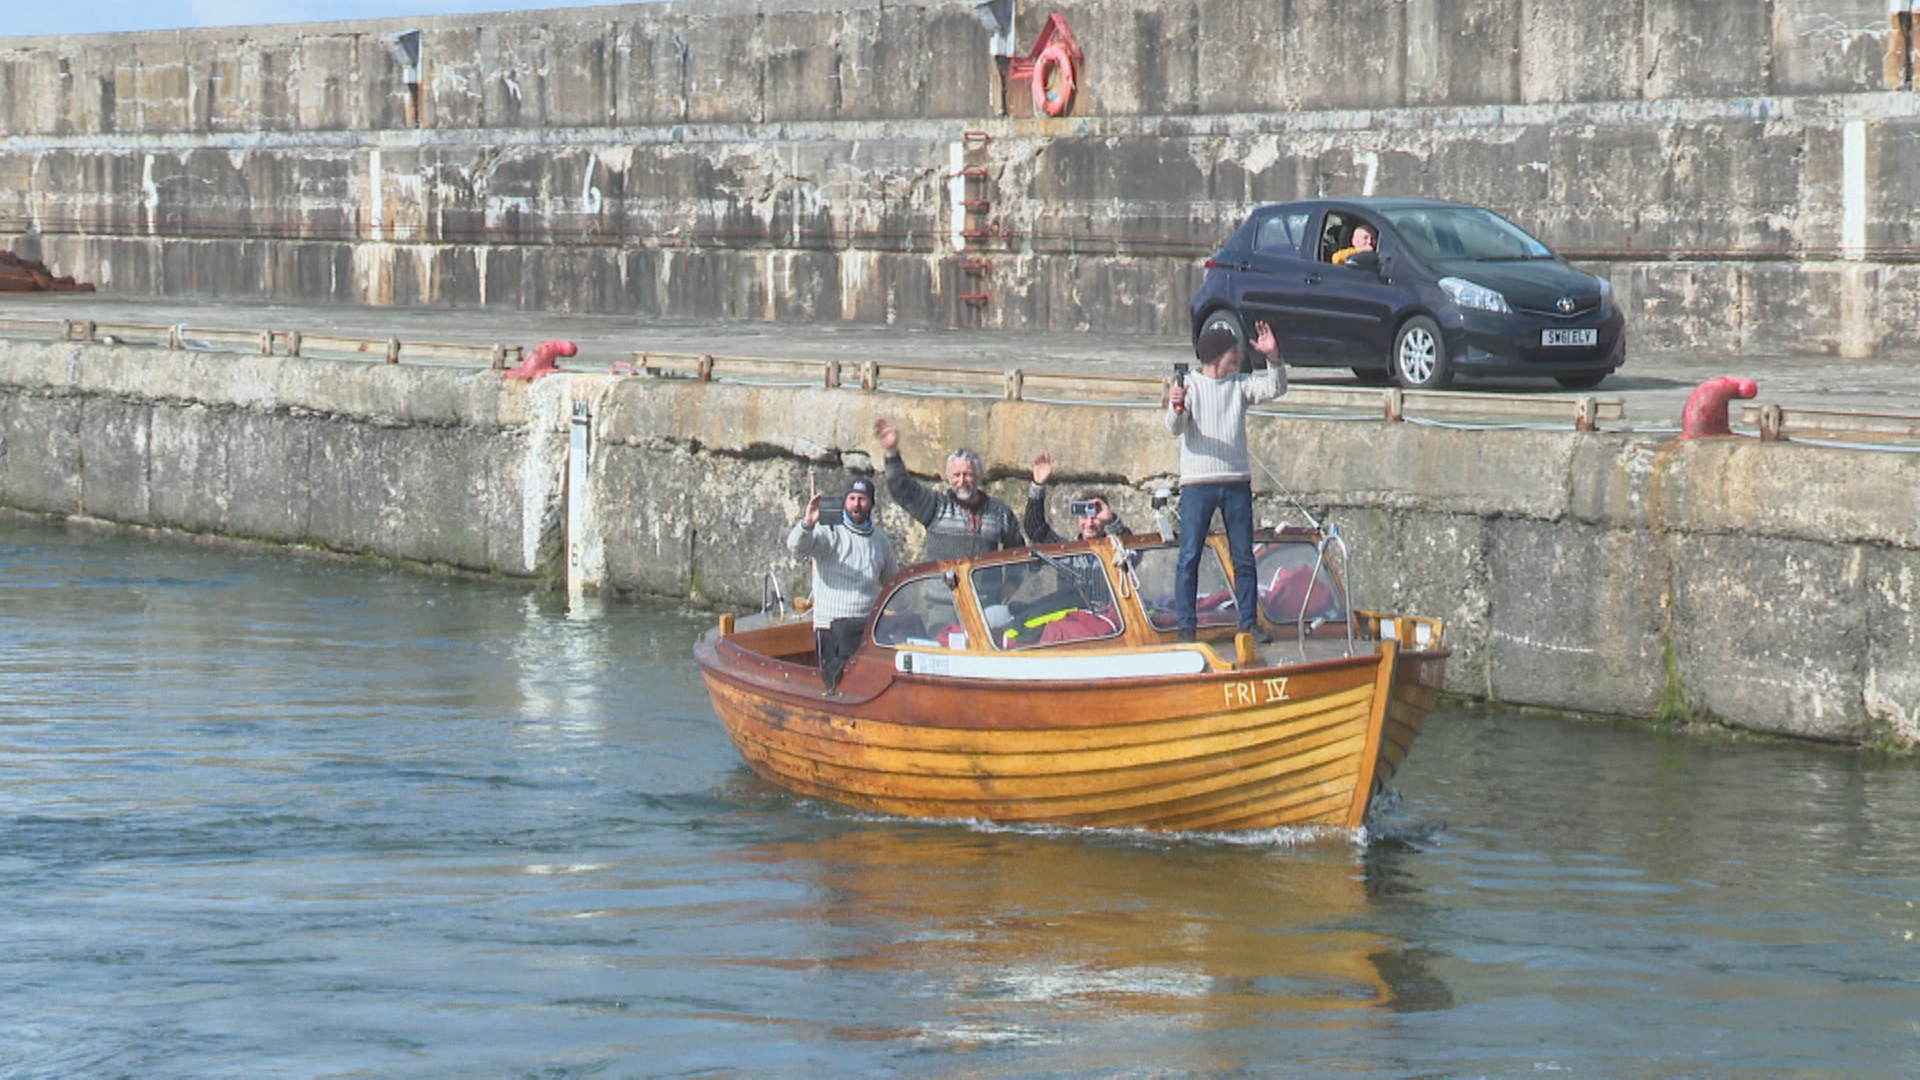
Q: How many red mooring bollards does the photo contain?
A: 2